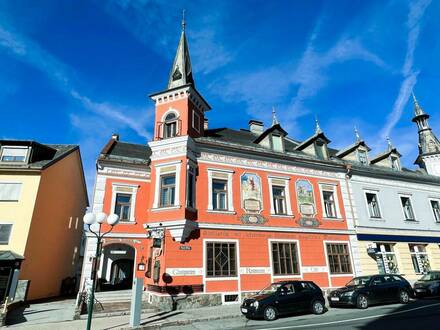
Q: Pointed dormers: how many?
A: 4